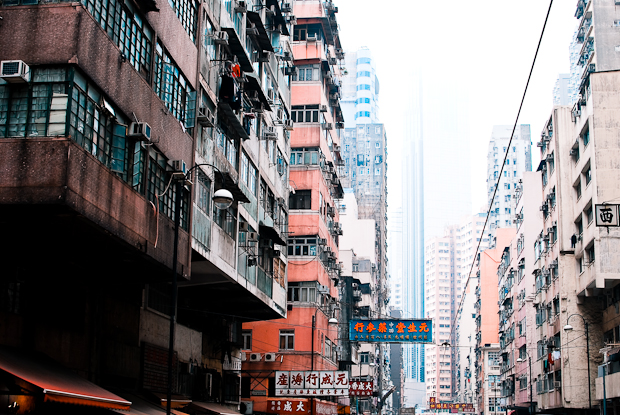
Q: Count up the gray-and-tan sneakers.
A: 0